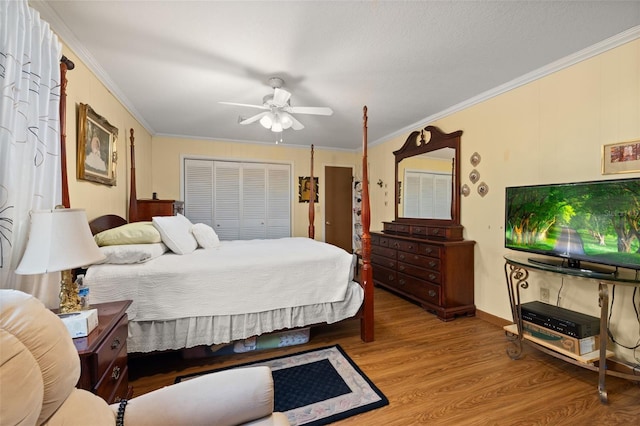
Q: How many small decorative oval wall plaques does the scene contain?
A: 4